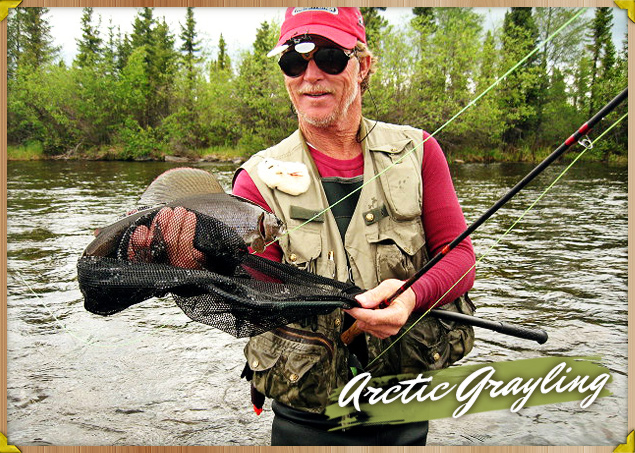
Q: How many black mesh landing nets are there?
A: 1